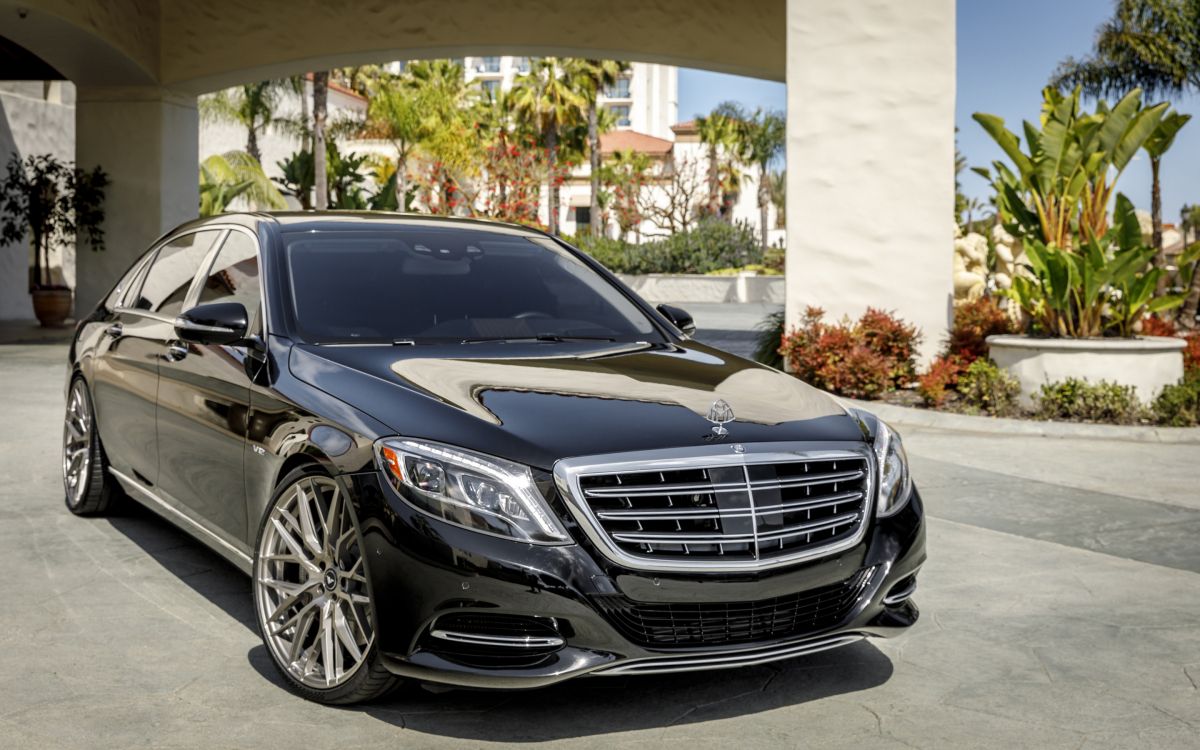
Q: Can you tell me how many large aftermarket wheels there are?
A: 2